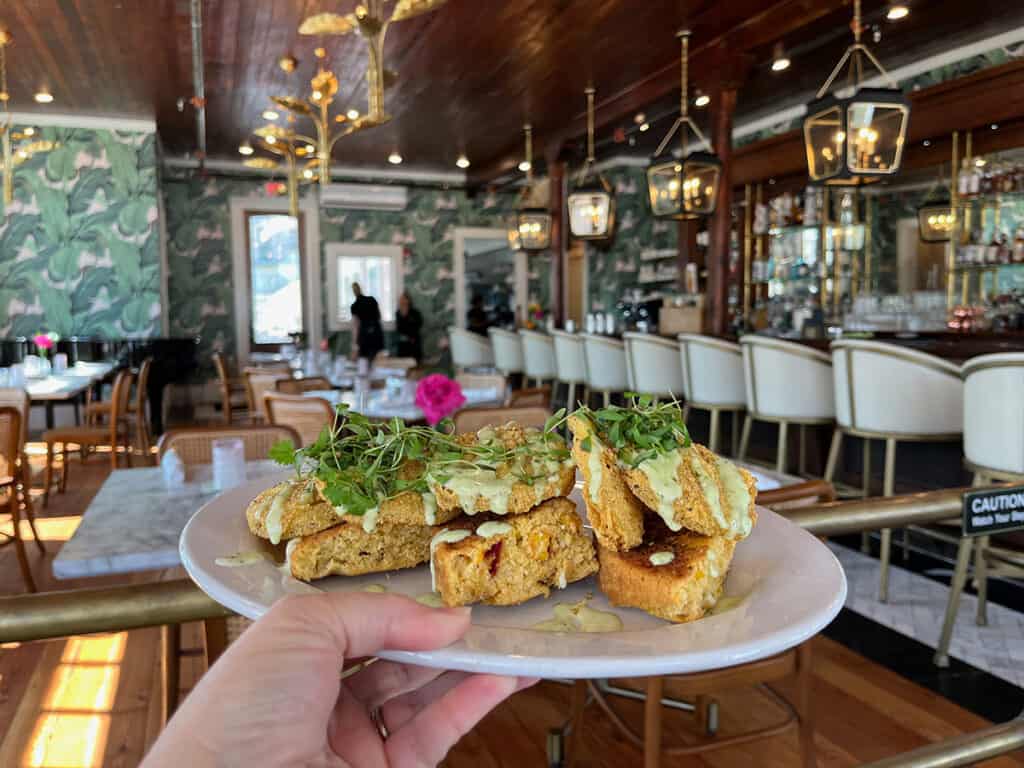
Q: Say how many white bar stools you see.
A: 10